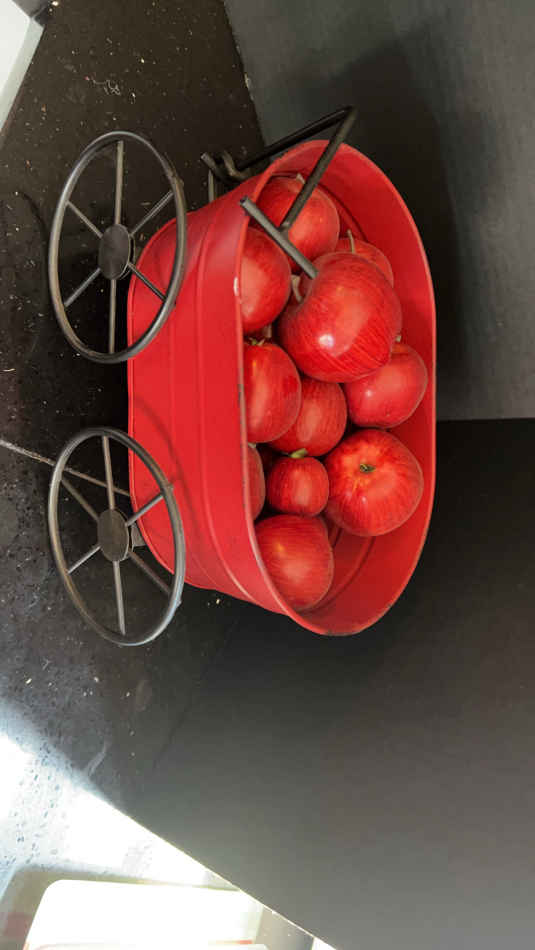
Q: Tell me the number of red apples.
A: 11